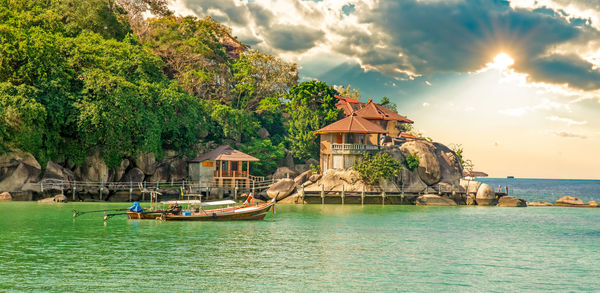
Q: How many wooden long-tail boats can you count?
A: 2